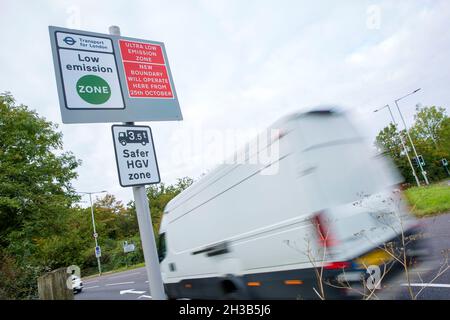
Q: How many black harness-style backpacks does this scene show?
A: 0